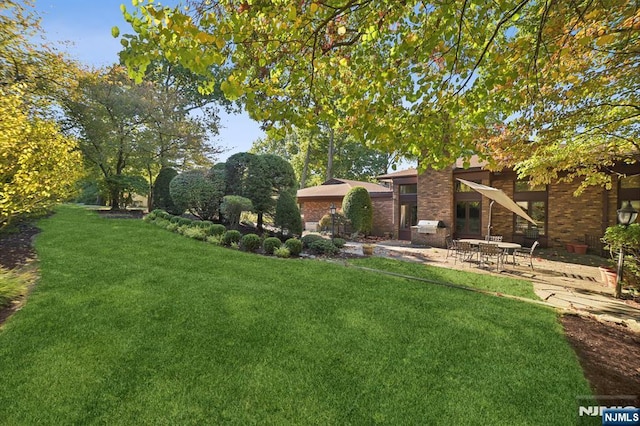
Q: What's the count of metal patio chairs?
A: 5